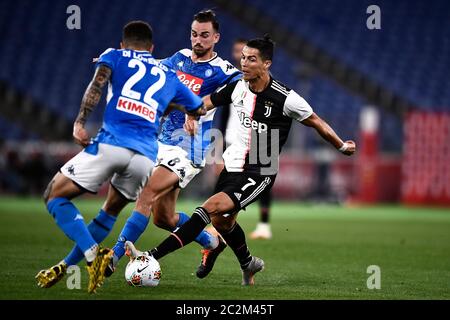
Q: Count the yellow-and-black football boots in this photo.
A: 2